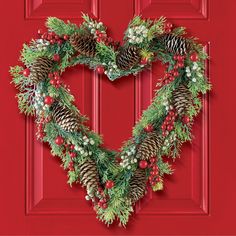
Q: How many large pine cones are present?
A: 9